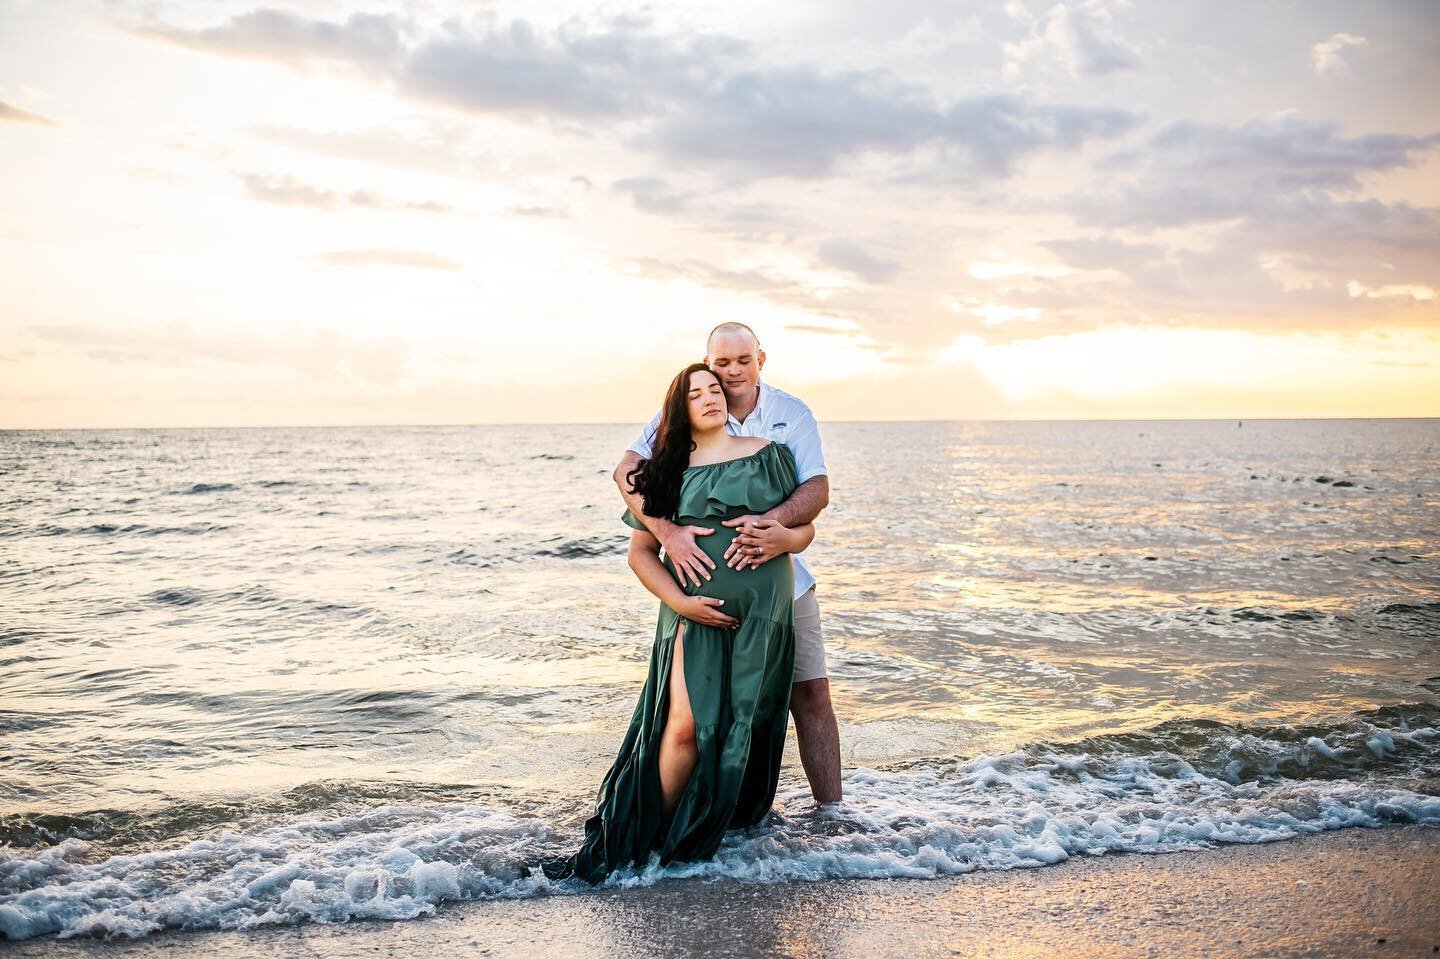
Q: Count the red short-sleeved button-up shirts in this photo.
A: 0